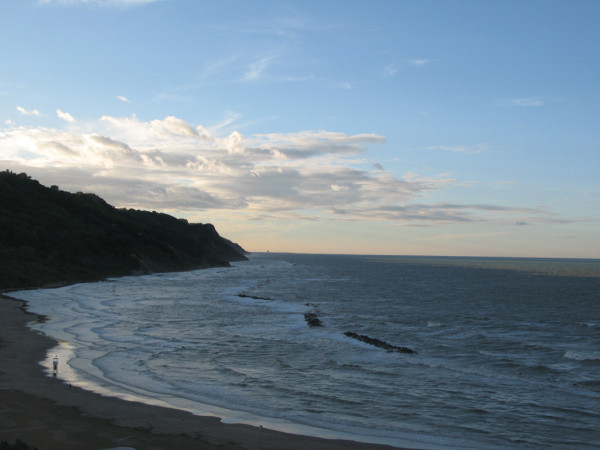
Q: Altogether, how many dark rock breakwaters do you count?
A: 3